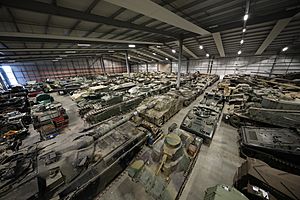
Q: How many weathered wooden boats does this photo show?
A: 0